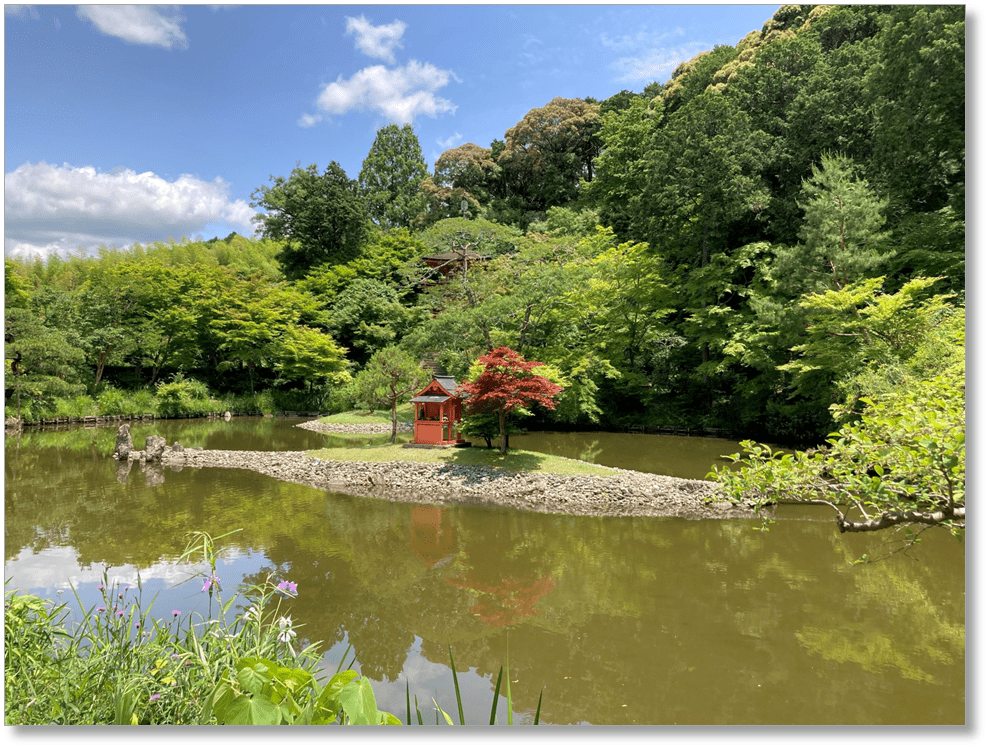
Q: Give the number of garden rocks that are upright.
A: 2